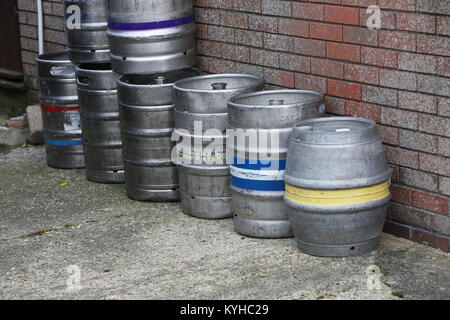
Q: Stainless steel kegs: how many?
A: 8